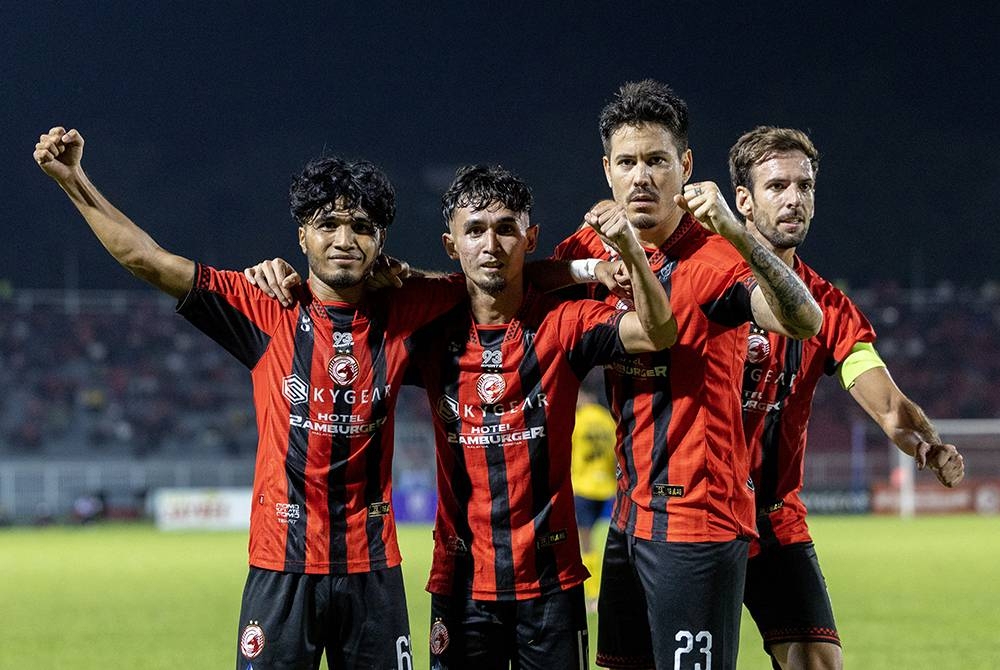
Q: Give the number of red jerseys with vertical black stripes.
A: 4